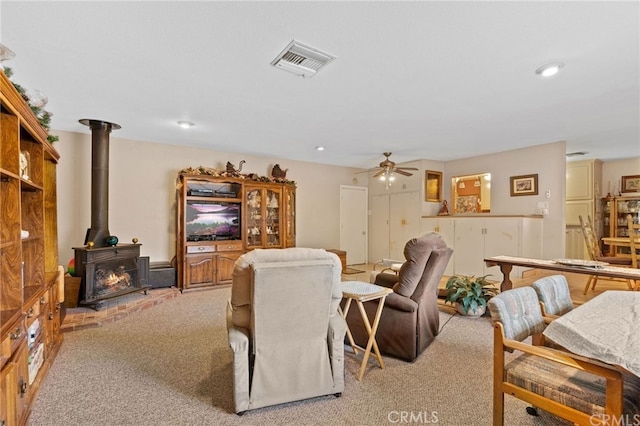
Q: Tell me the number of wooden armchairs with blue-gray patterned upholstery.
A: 2